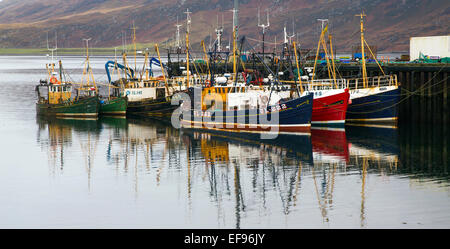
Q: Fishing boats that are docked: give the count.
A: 6